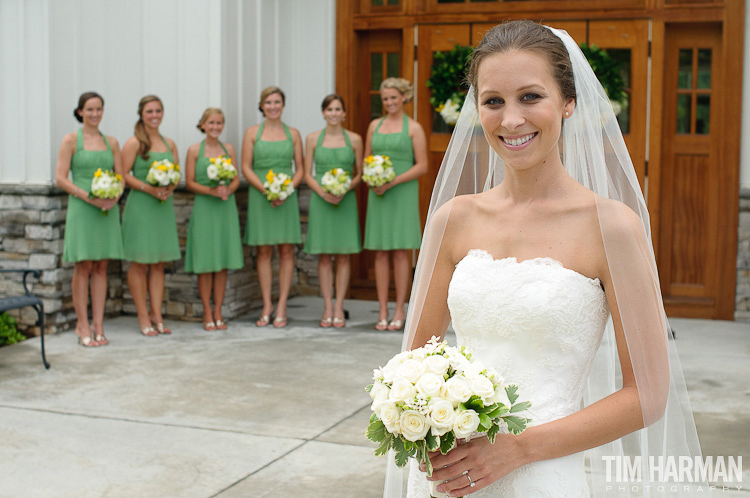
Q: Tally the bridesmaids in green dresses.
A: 6